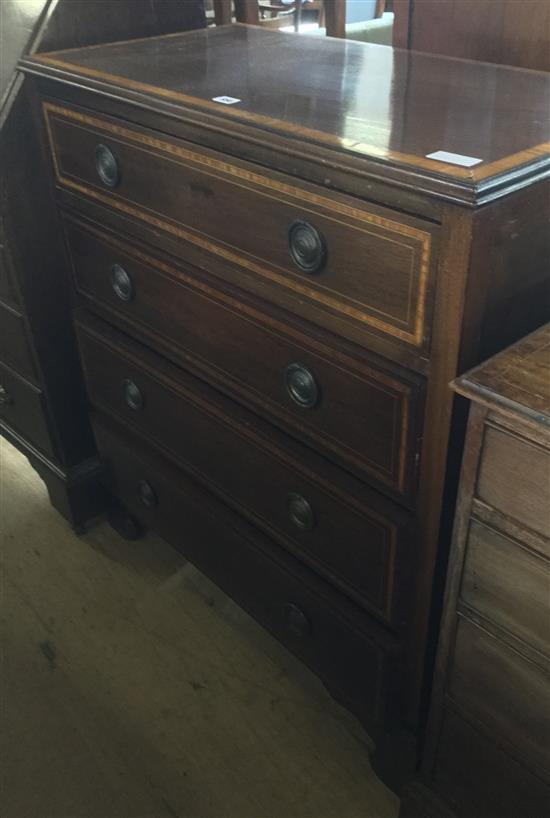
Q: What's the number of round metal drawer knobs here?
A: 8